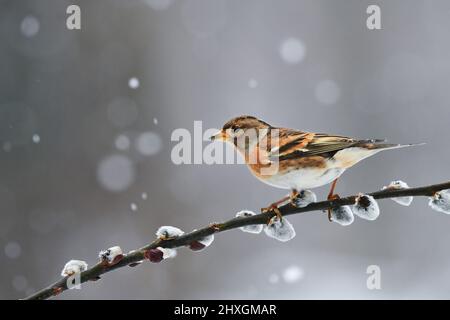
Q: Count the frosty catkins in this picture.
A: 12